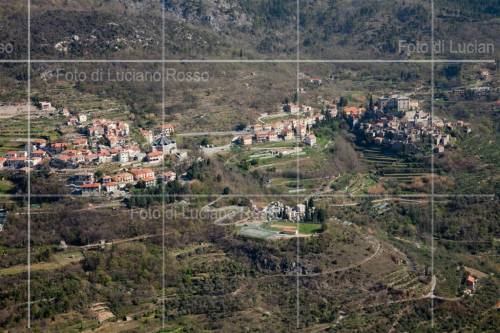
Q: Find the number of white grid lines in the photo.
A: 6